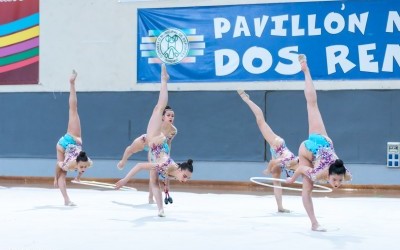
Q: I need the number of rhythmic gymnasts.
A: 5